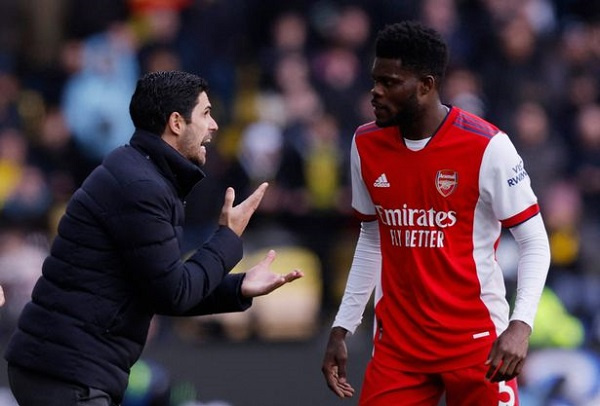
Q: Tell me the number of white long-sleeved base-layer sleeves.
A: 2